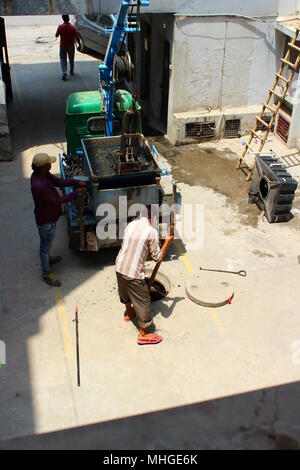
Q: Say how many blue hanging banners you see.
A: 0